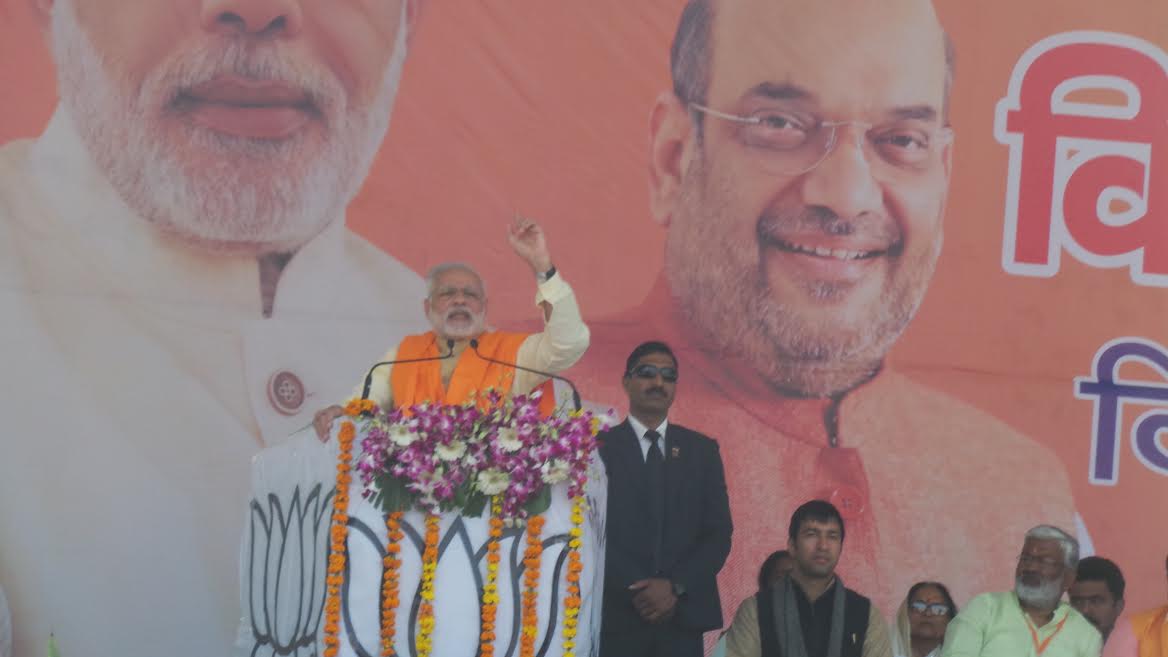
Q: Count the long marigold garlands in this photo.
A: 6